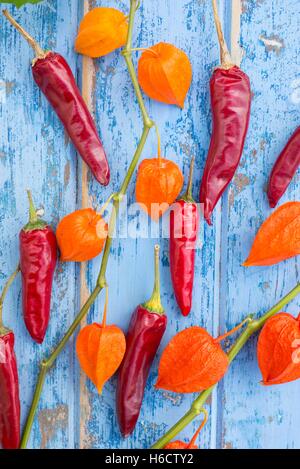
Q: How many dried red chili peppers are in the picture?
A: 7